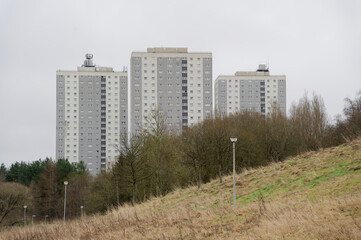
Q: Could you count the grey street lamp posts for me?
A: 6